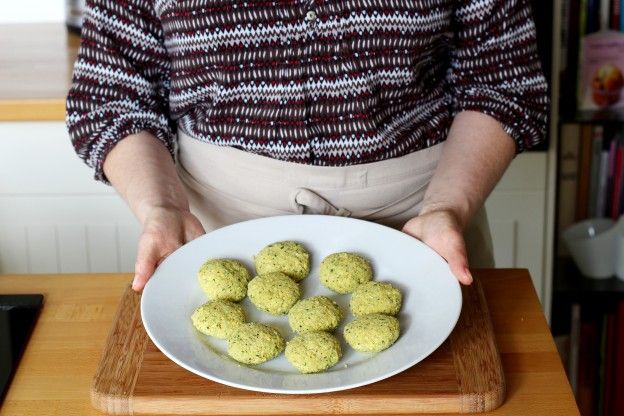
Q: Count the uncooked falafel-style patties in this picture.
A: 10